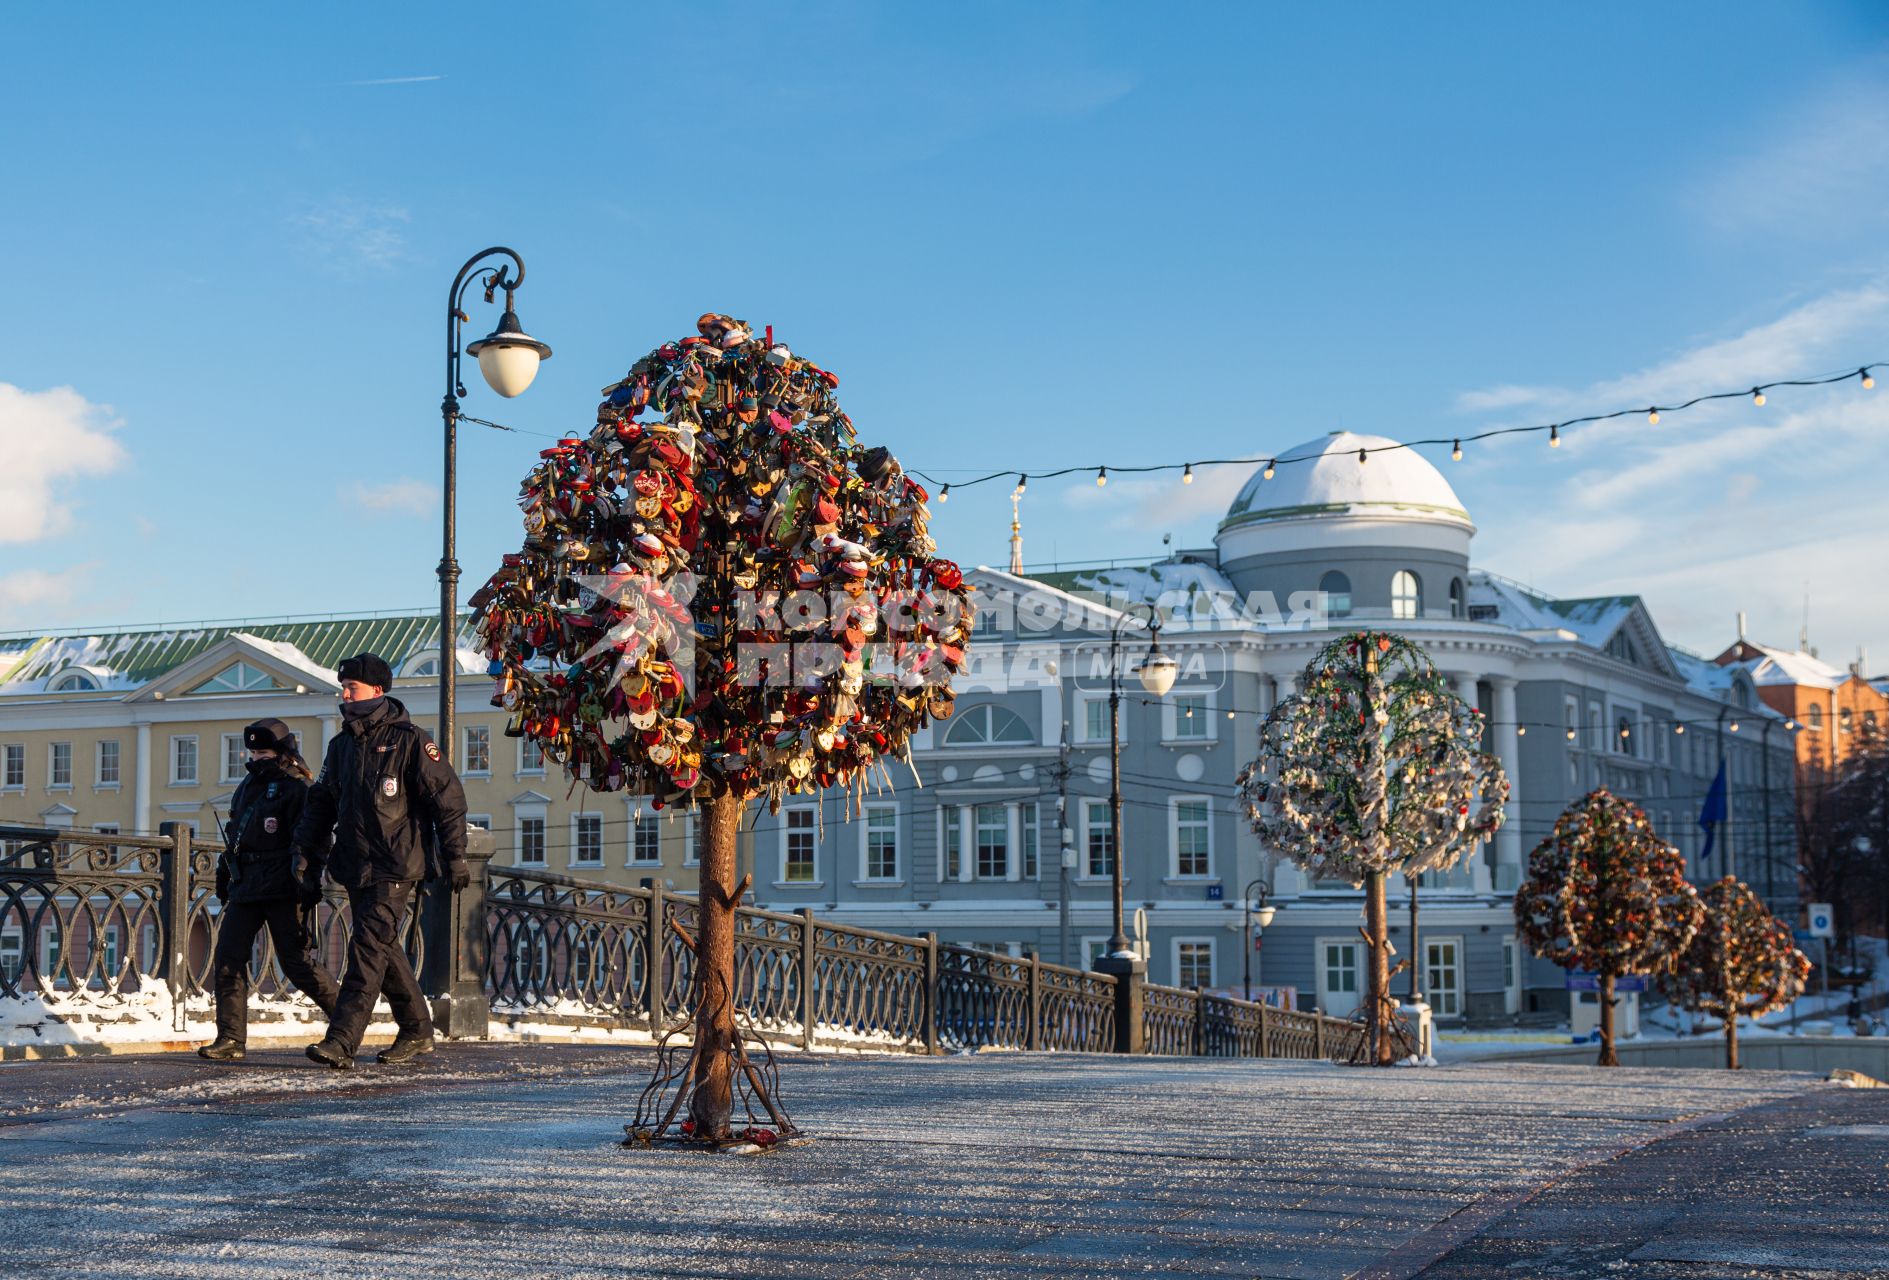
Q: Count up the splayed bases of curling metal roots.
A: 2